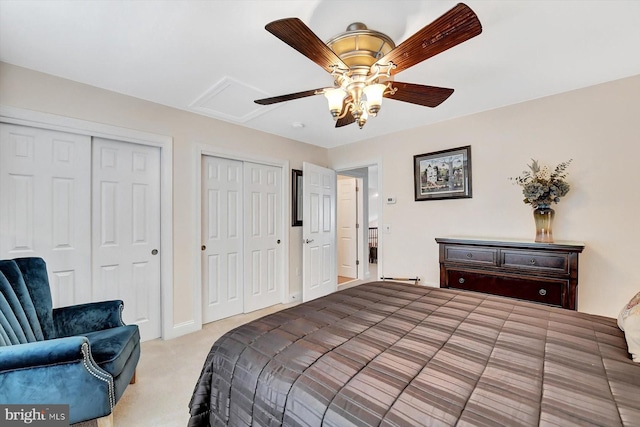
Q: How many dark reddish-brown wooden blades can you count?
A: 5